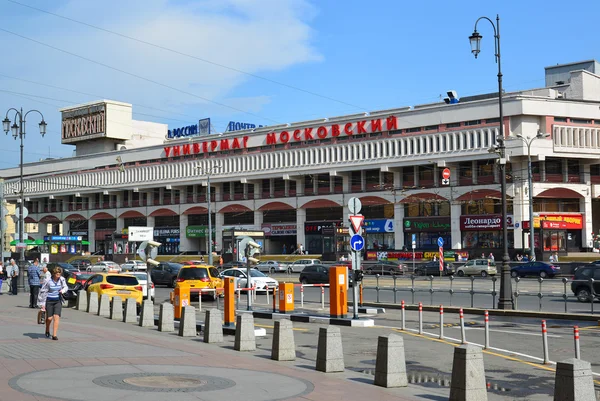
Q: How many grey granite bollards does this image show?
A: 15